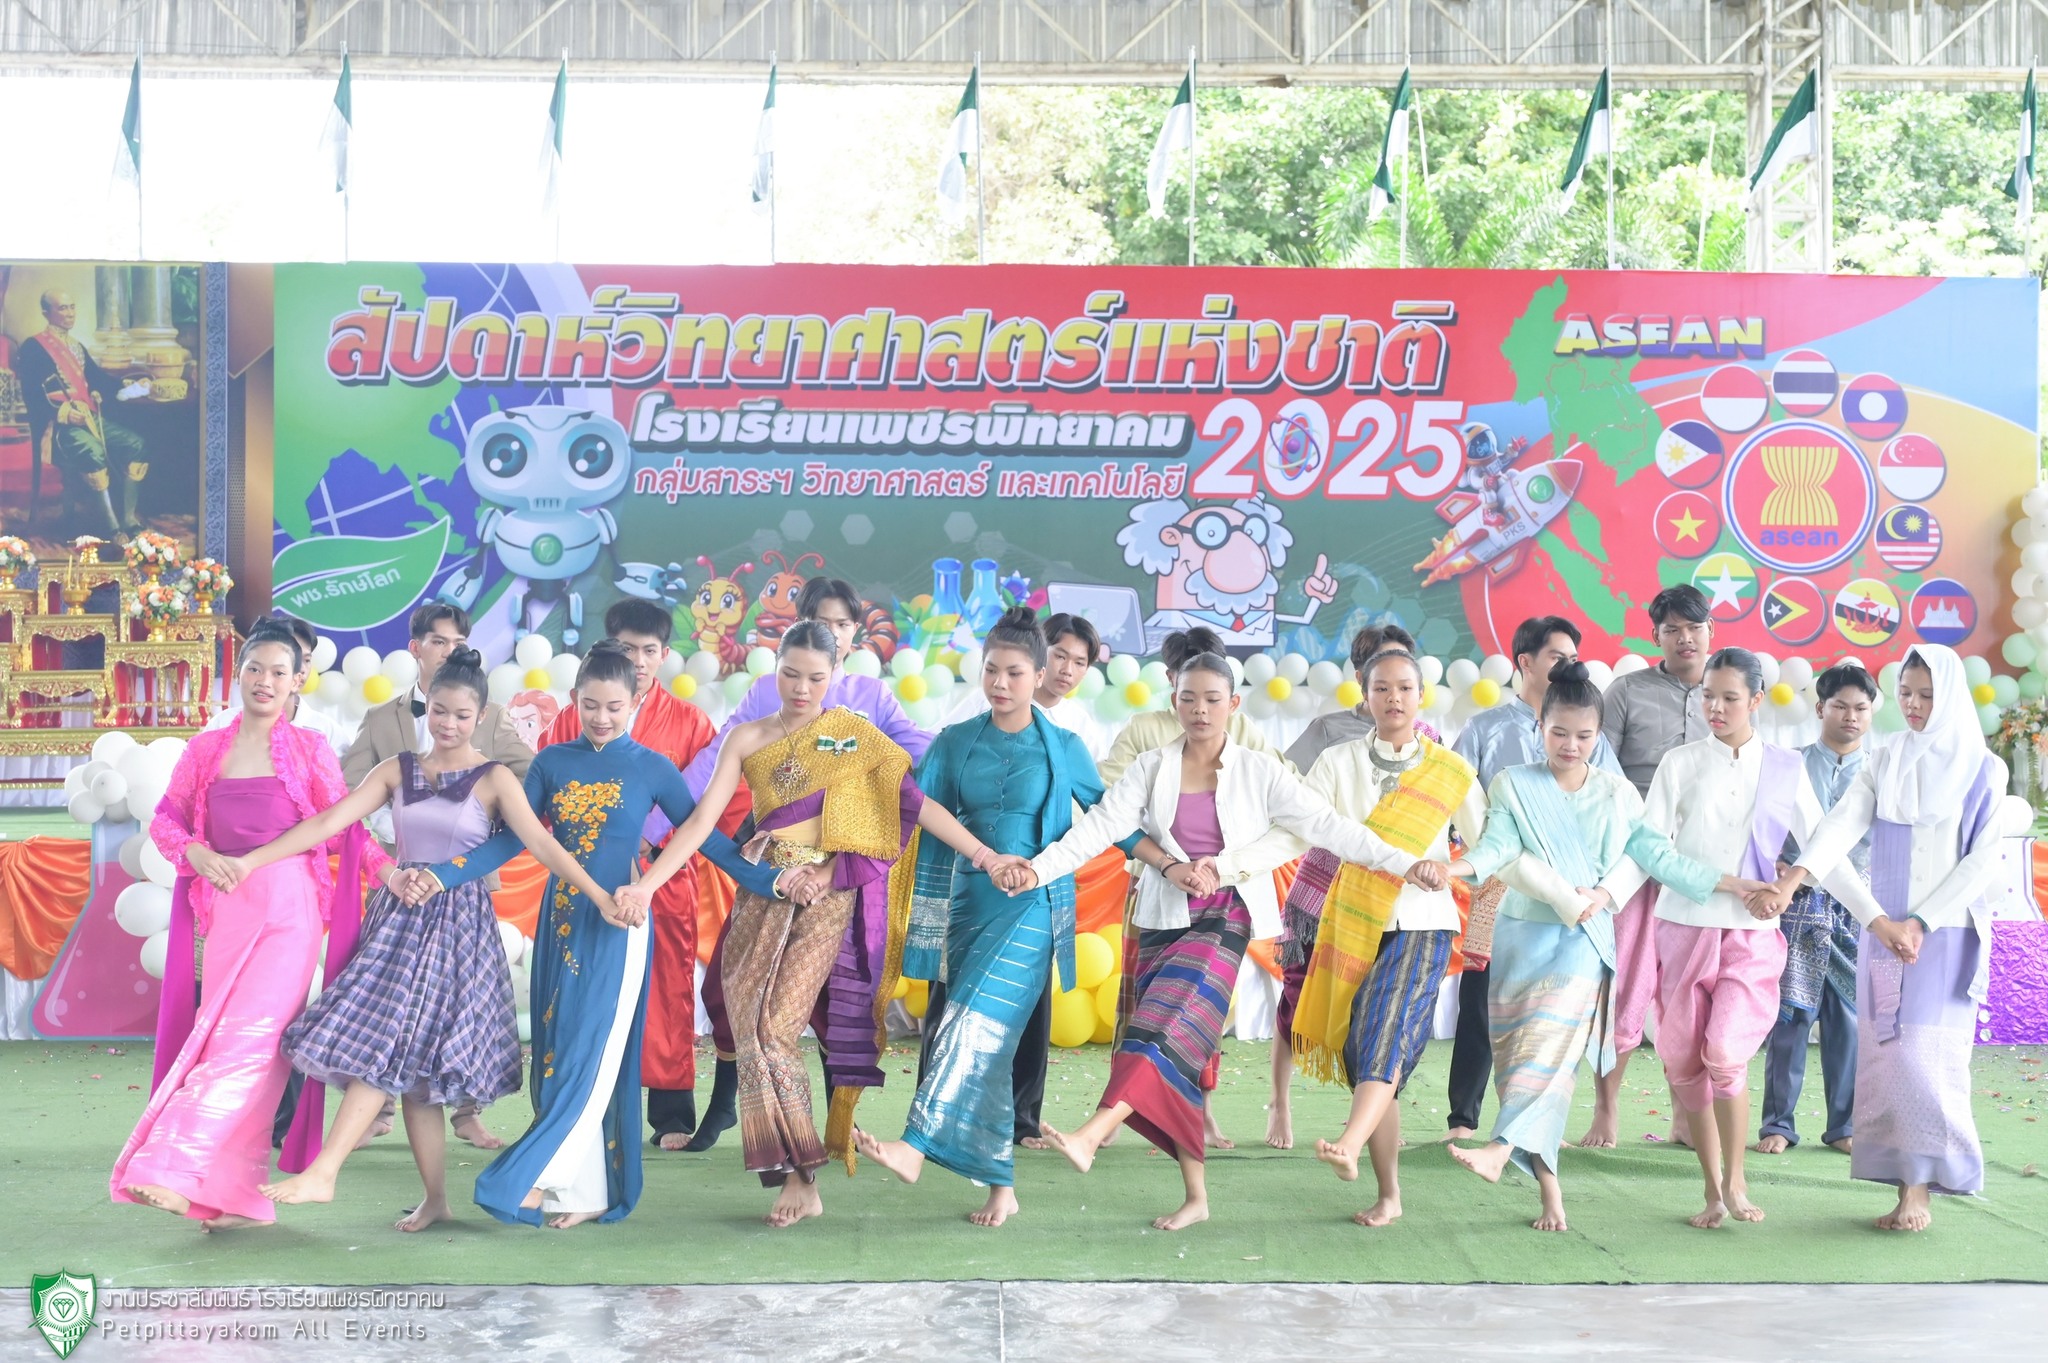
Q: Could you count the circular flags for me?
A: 11